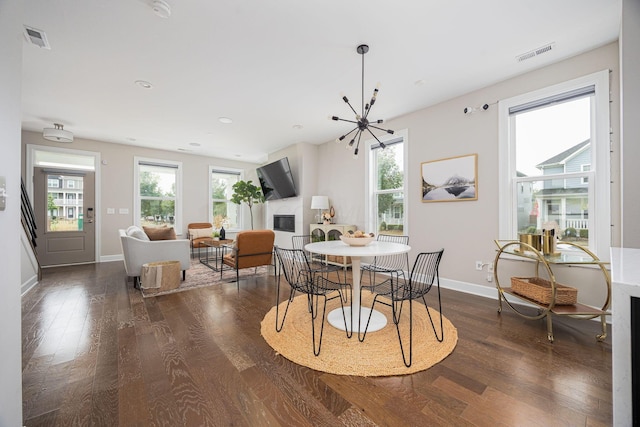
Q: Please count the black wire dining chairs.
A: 4